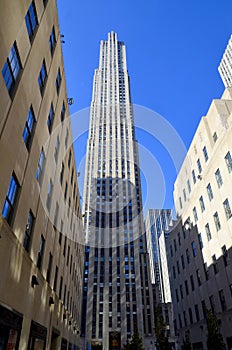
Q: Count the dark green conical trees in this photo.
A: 4